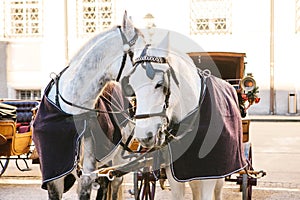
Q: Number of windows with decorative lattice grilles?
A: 3